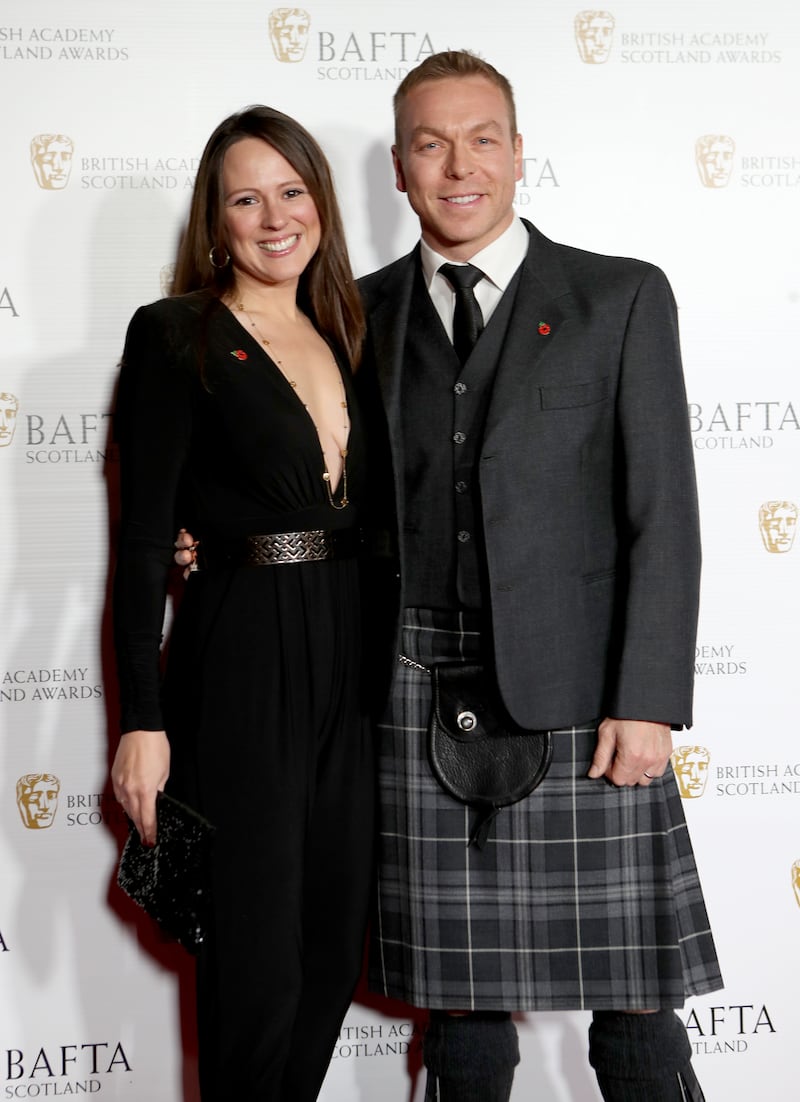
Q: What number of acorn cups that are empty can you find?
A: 0